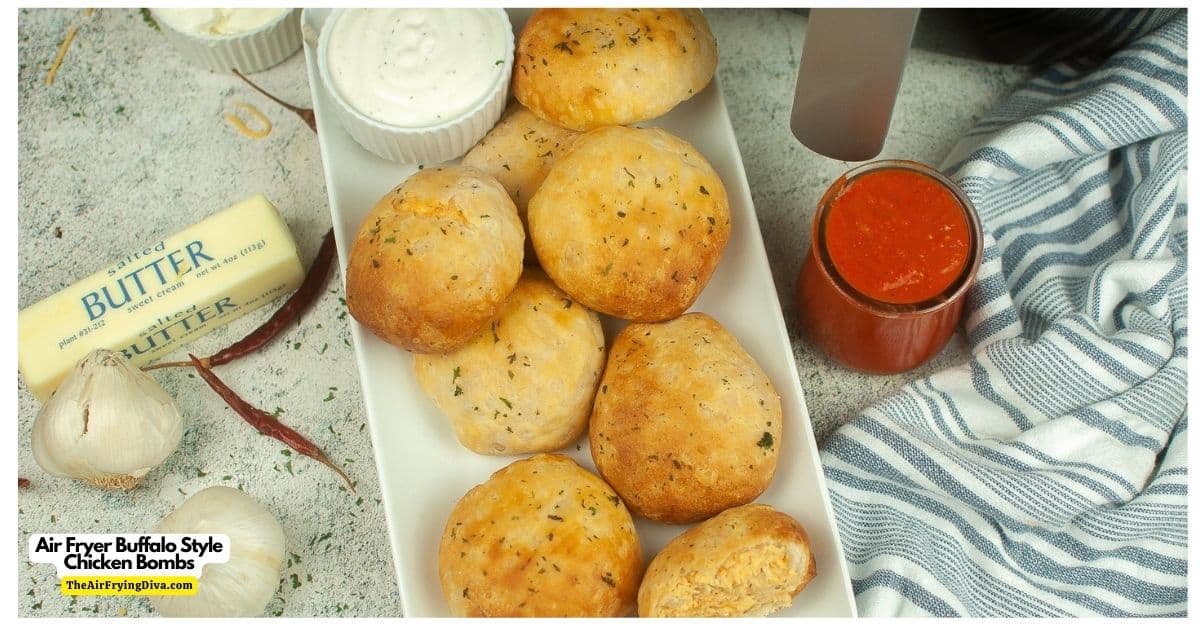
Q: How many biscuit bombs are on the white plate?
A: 8